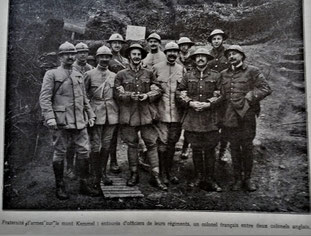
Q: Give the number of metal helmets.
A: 11